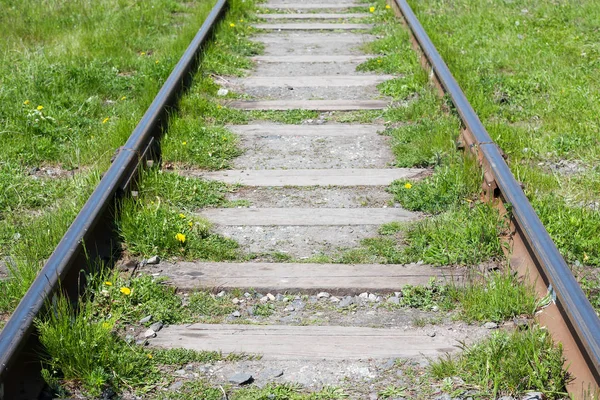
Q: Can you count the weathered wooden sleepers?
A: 12